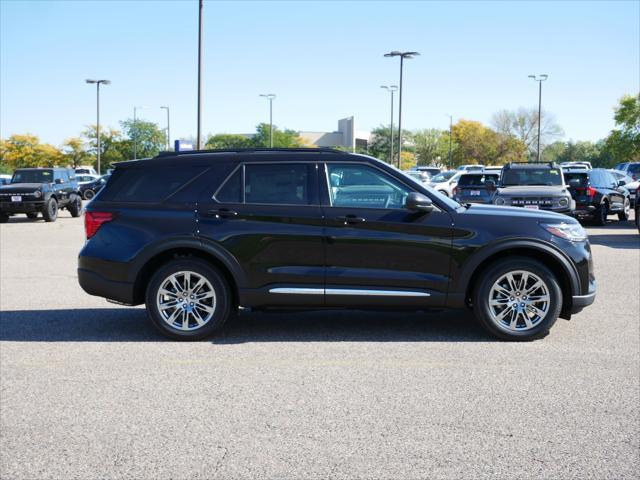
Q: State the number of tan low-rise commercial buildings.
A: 1